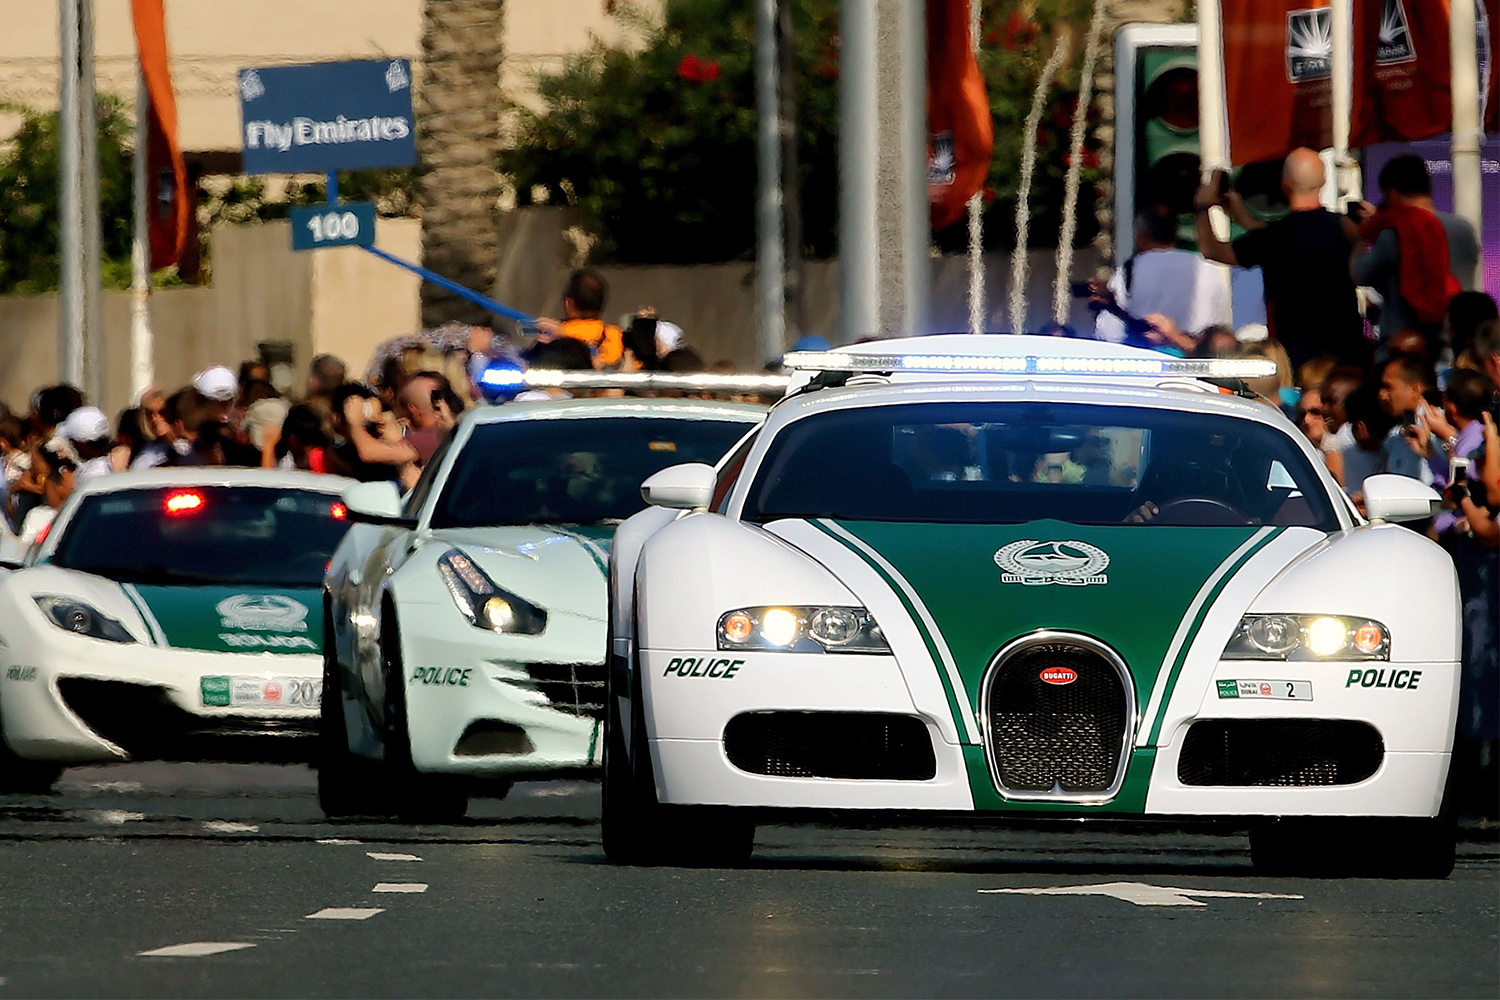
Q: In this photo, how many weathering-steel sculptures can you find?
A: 0